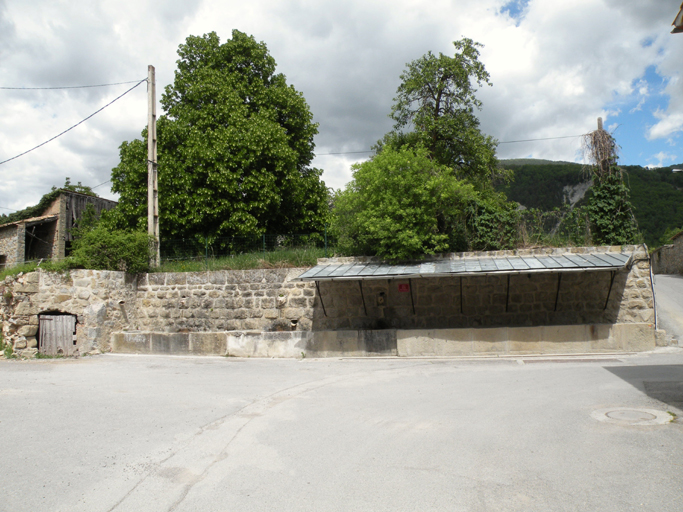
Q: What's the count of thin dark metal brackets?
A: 7